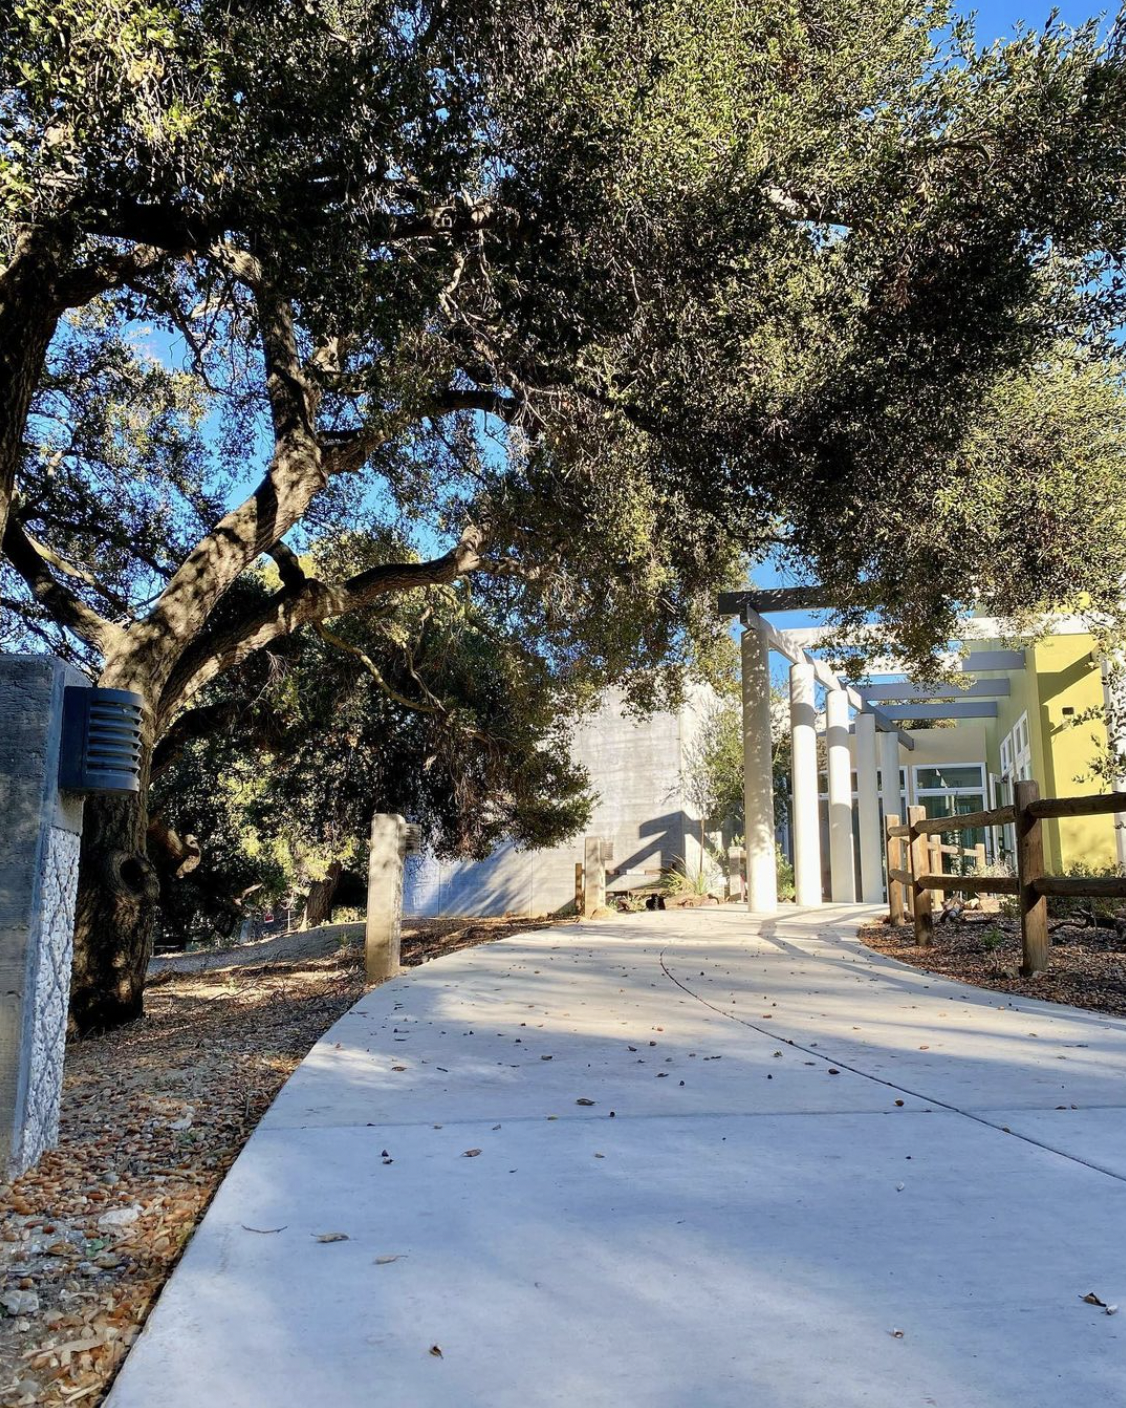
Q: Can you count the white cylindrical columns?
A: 5